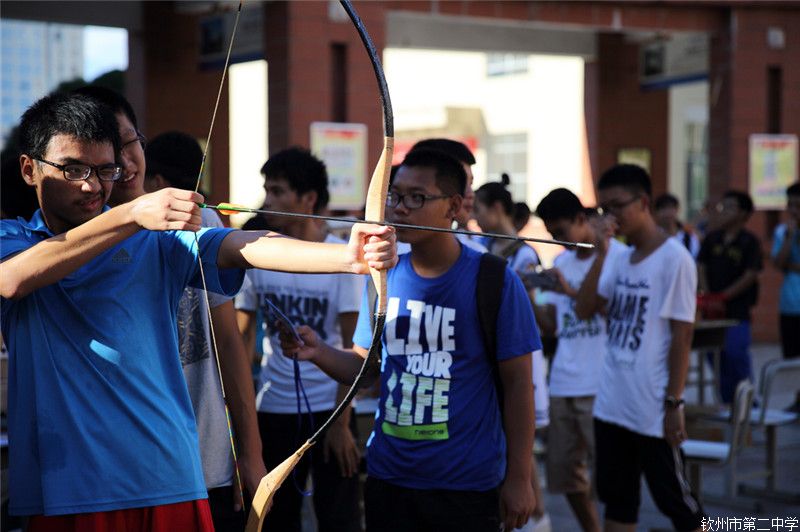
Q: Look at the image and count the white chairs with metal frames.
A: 2